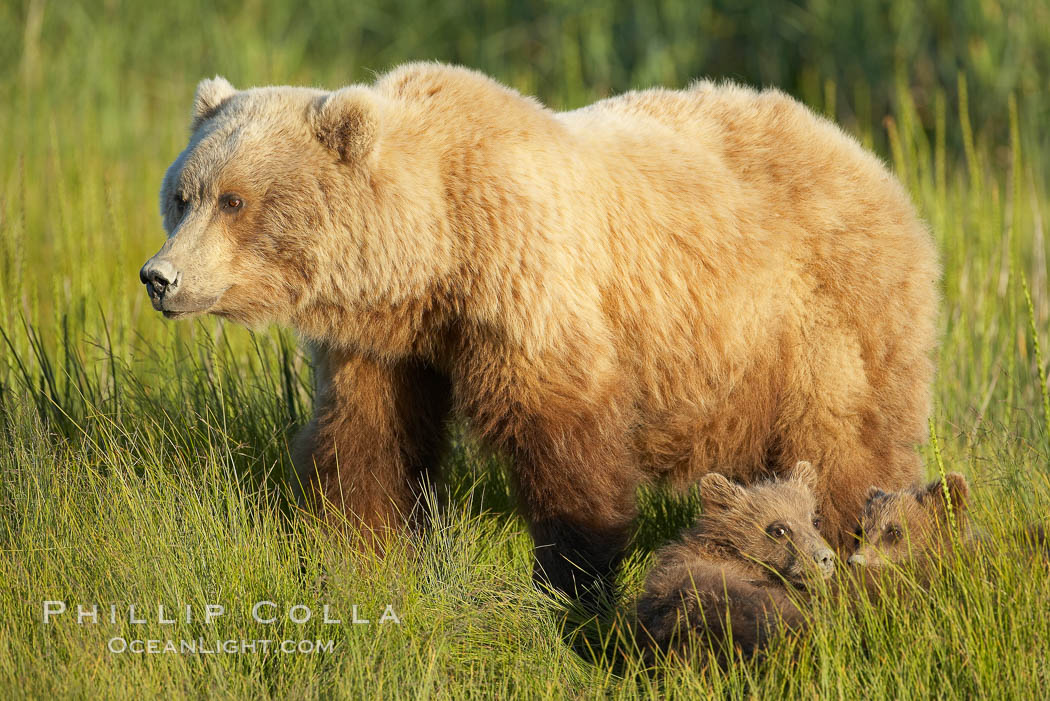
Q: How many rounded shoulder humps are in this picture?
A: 1